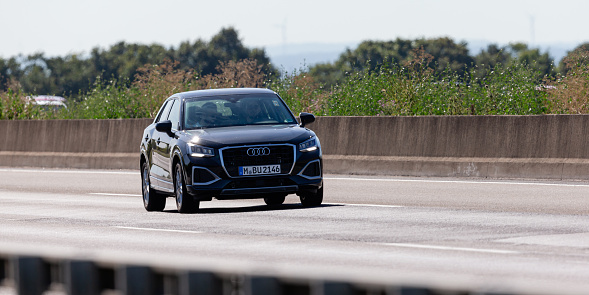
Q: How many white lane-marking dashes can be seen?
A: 4